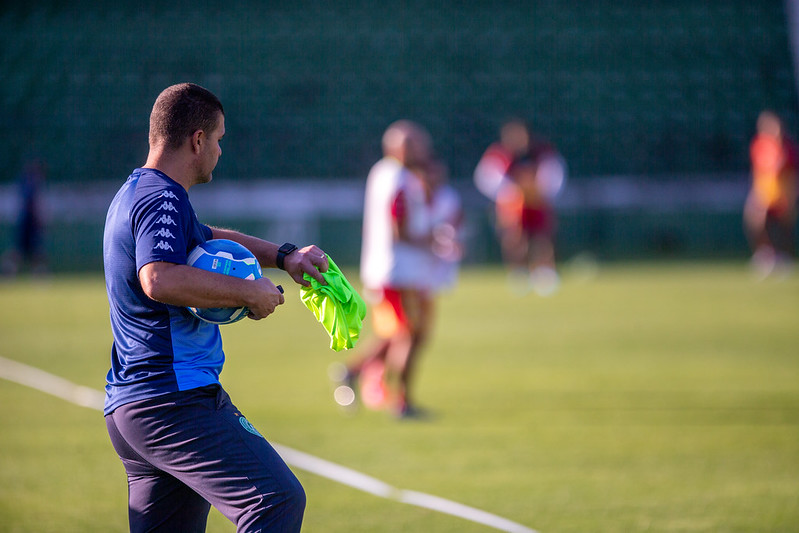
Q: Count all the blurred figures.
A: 5